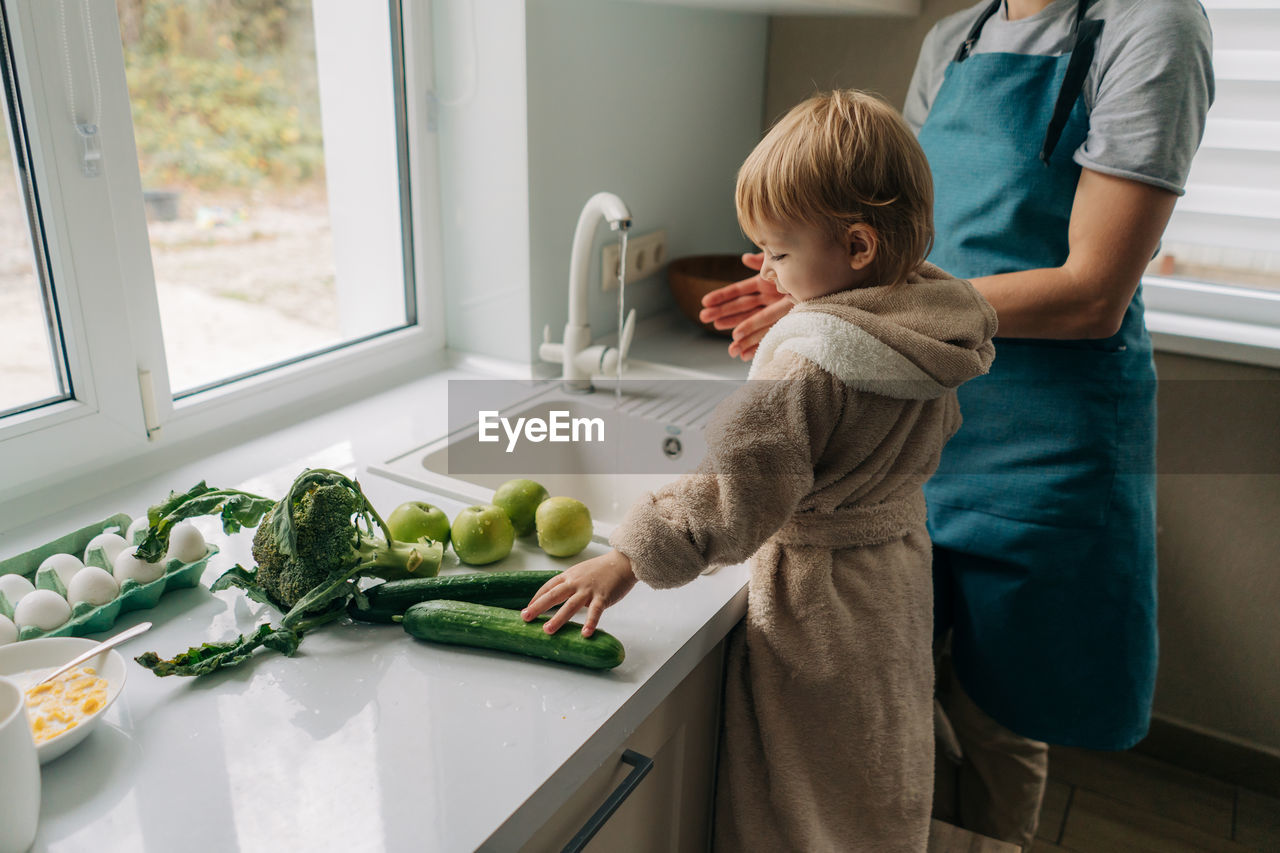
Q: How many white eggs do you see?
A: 9